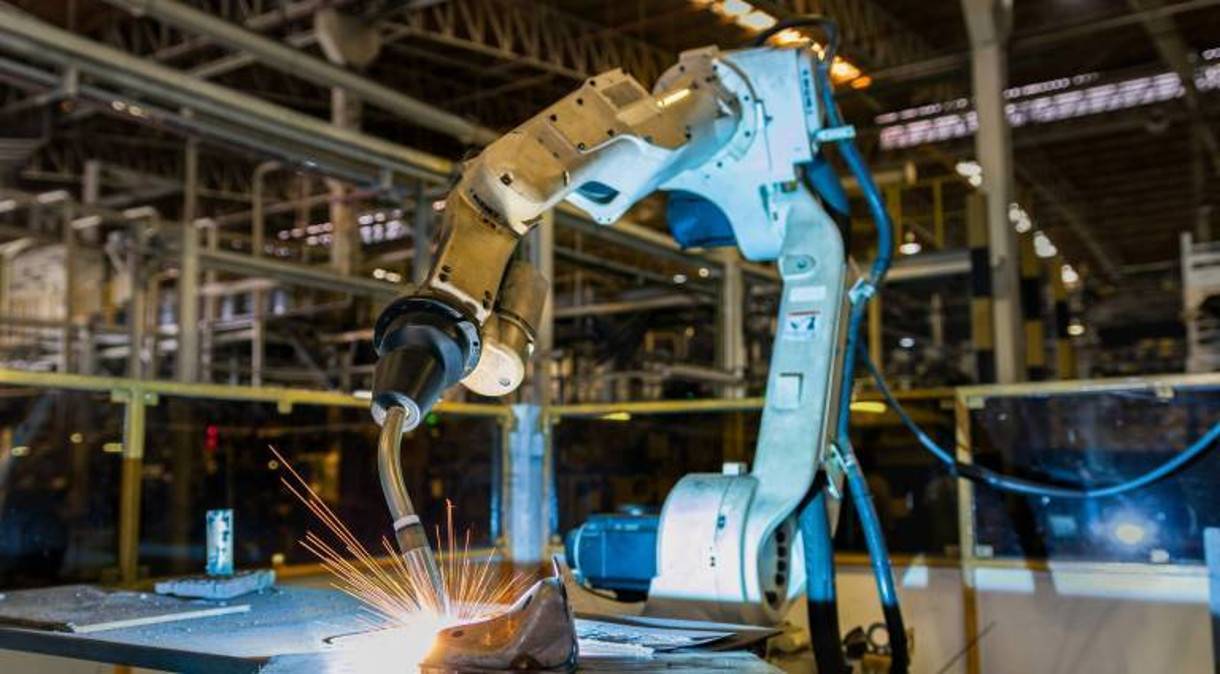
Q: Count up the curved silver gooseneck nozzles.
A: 1